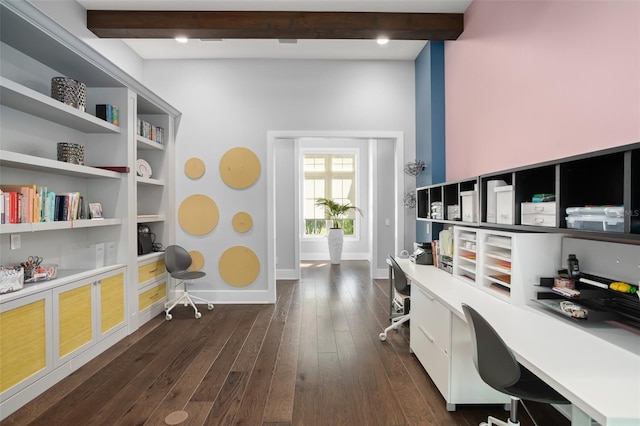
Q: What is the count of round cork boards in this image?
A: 6